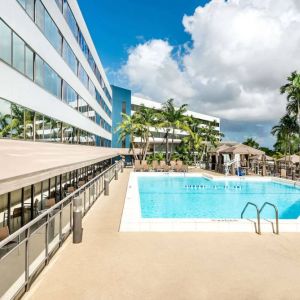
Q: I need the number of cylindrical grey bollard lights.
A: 4